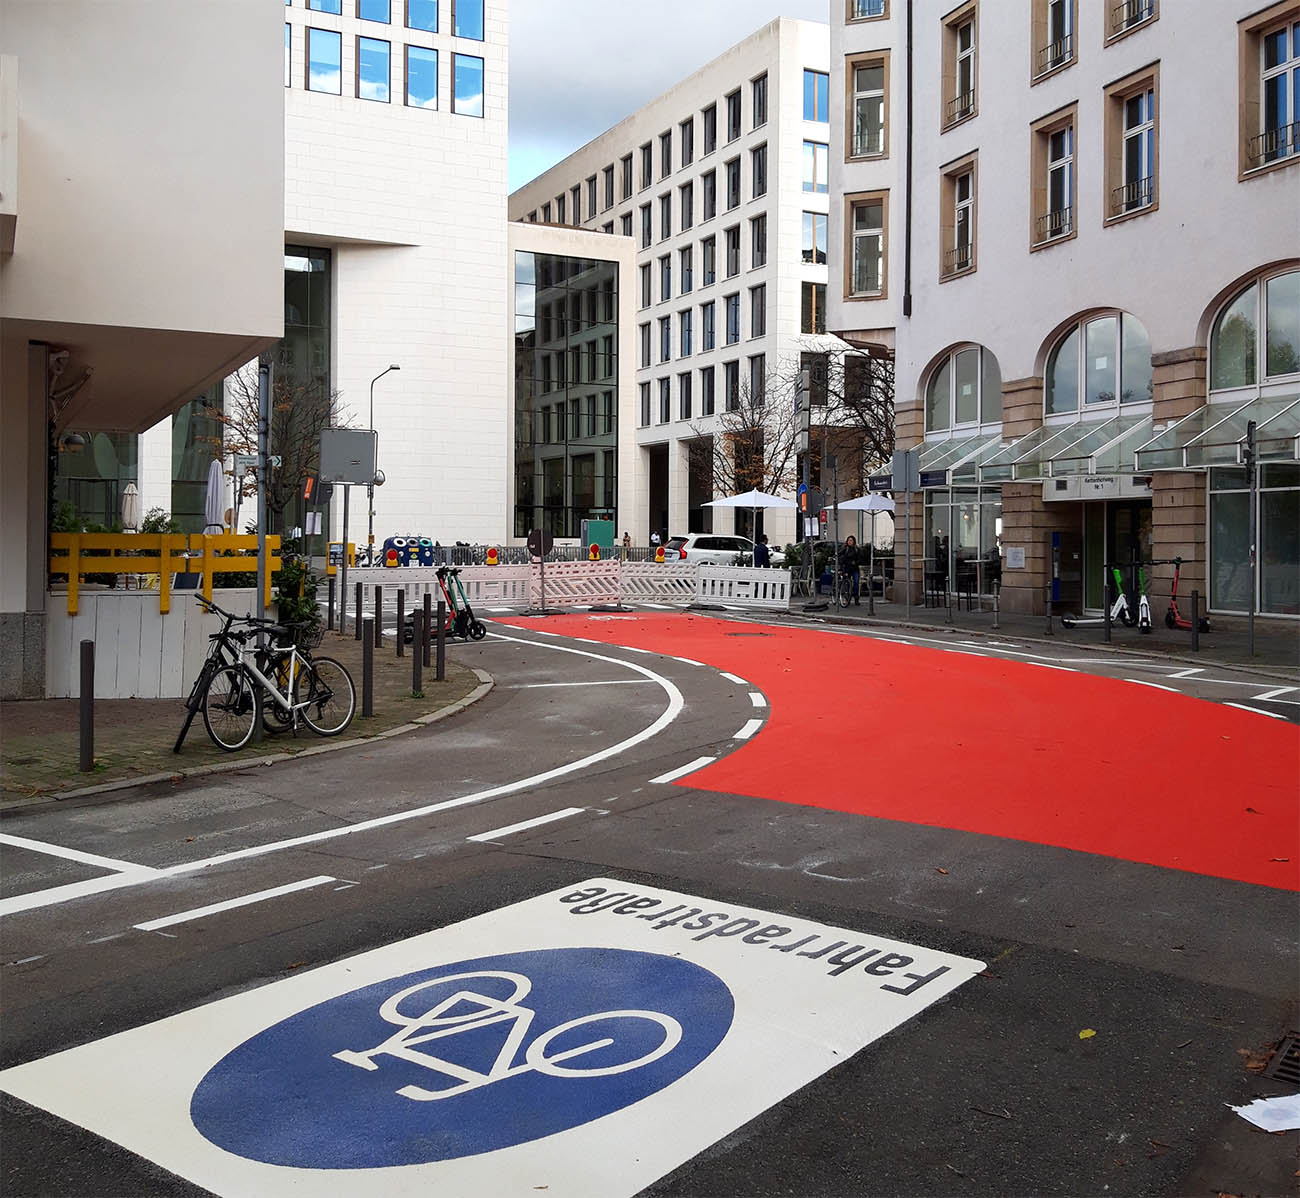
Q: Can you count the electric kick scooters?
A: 6